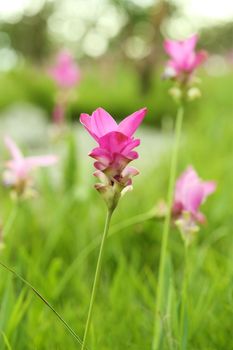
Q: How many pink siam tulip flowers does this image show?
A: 5